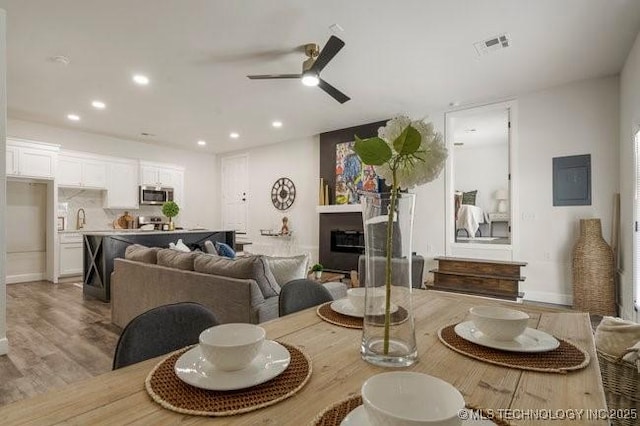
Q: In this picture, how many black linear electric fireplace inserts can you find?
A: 1